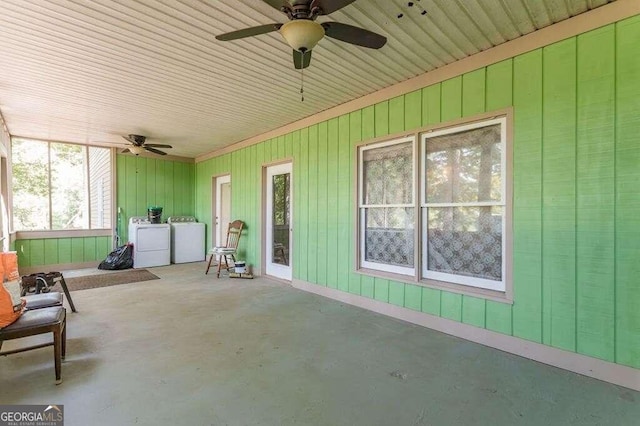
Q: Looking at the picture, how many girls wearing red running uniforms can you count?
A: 0